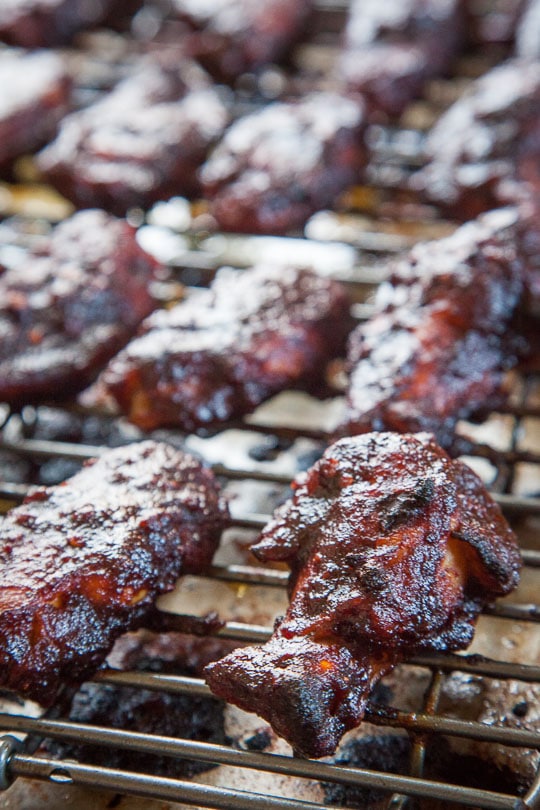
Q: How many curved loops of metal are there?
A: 1